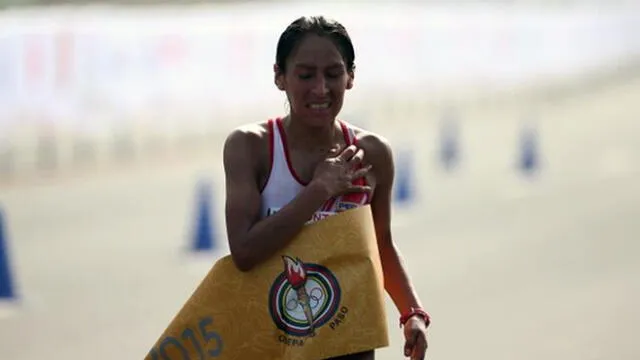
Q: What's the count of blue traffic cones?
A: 5